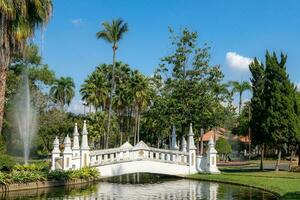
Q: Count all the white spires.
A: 8